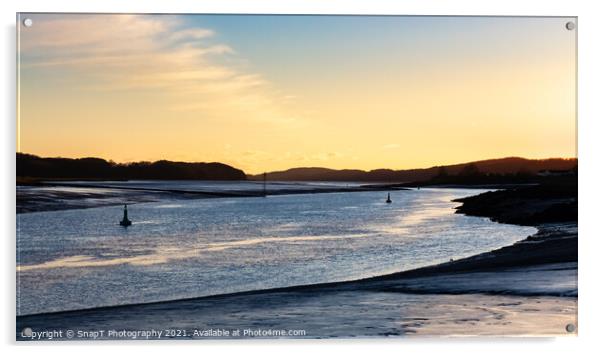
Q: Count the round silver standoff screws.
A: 4